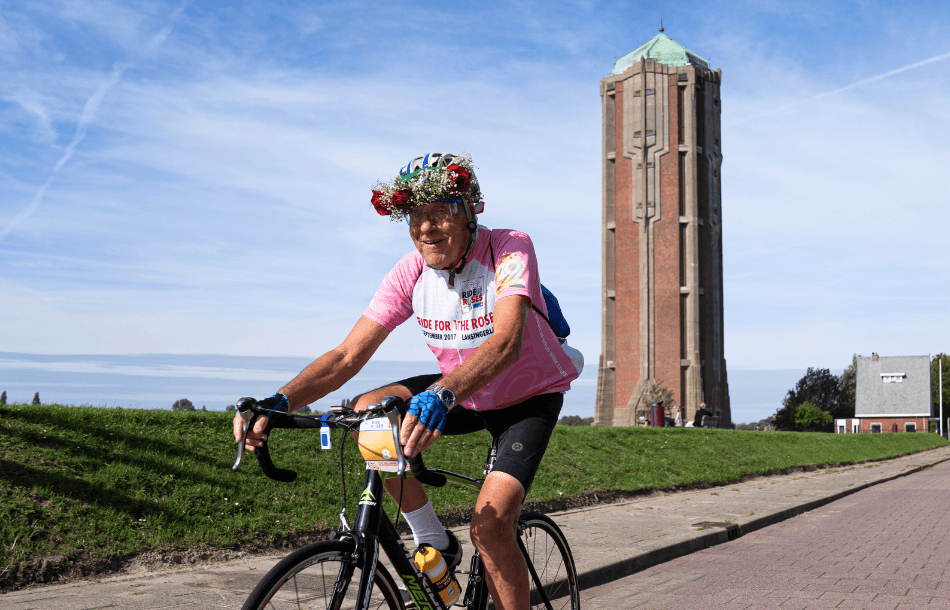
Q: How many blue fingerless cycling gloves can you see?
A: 2